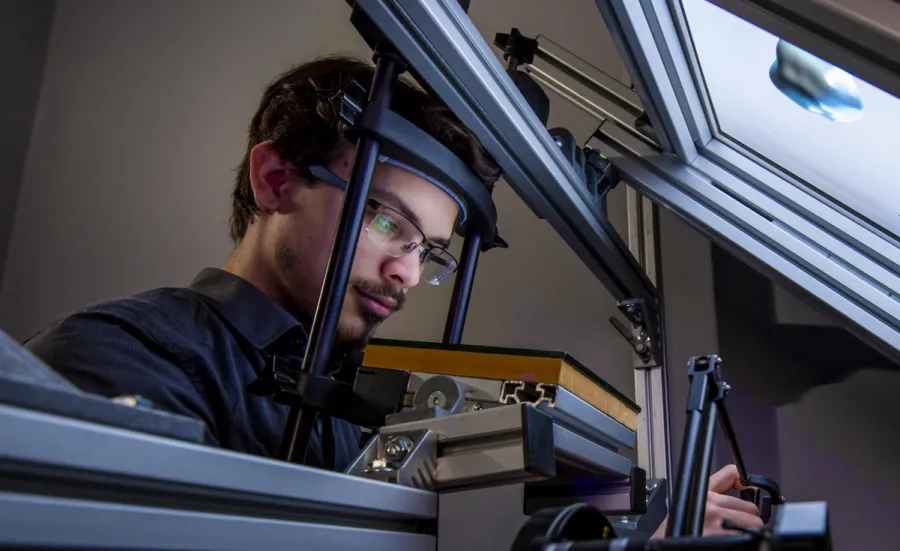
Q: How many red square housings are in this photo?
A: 0